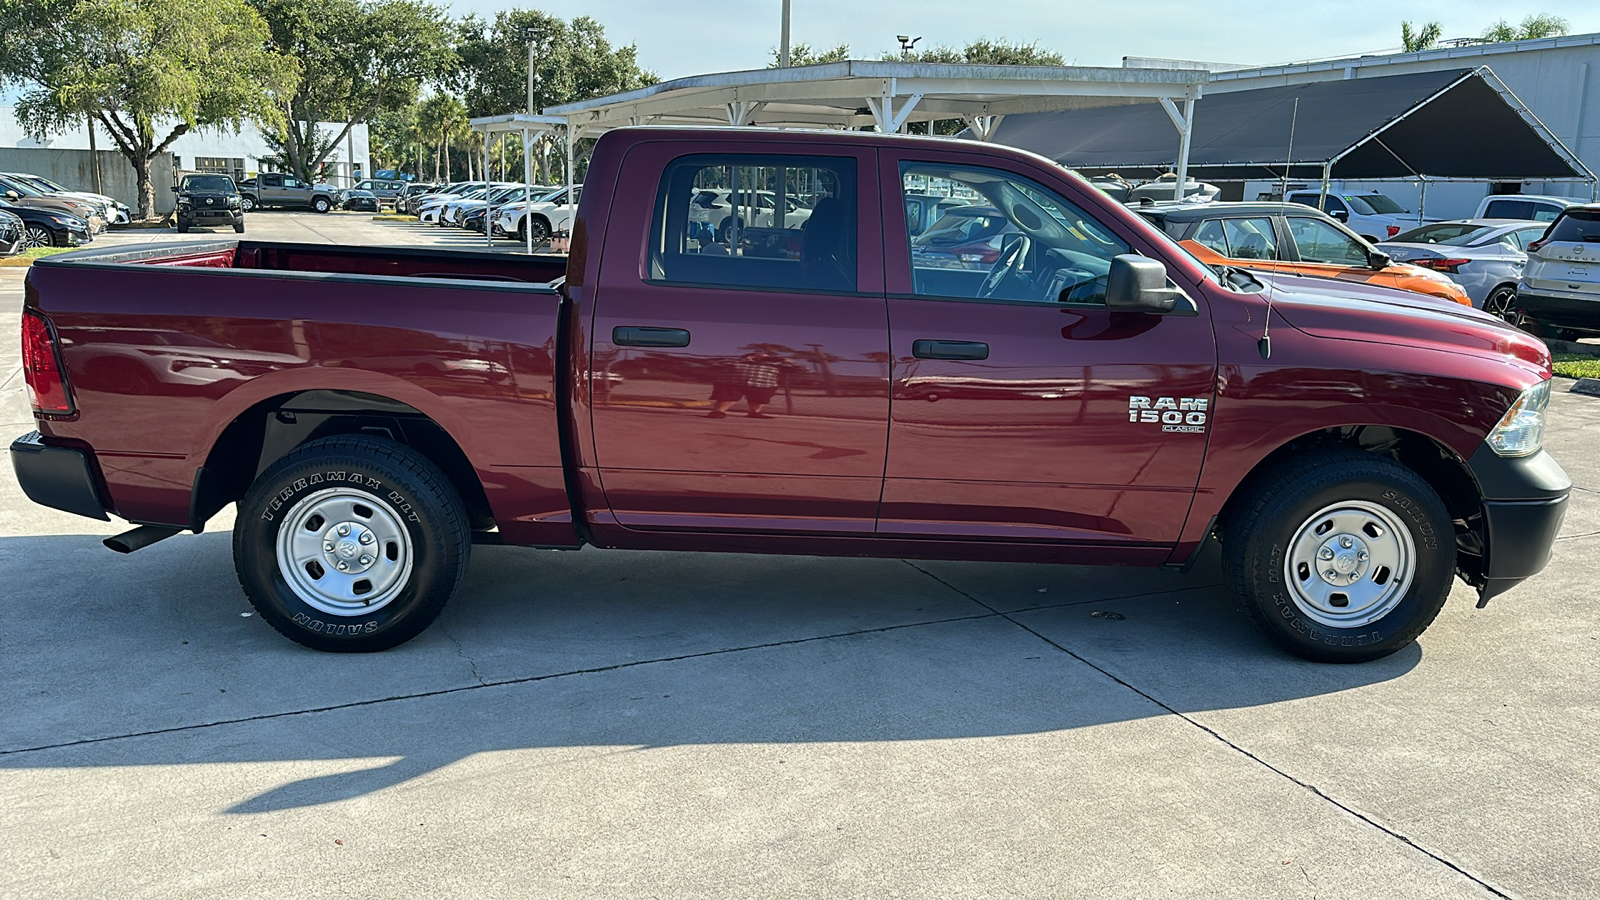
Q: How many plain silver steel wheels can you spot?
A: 2